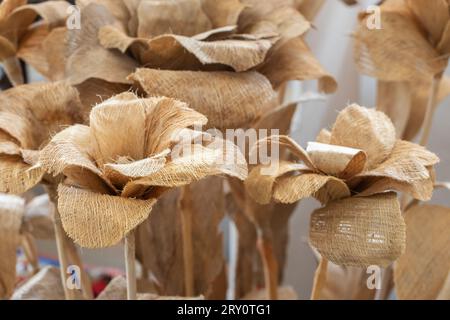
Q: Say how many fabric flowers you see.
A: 6